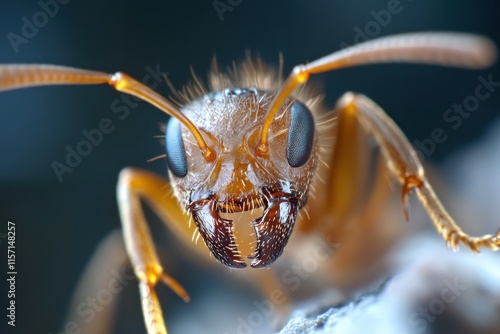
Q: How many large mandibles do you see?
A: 2